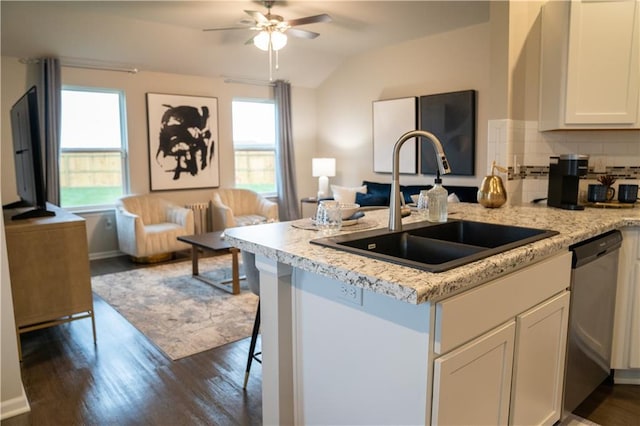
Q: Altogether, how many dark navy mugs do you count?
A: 2